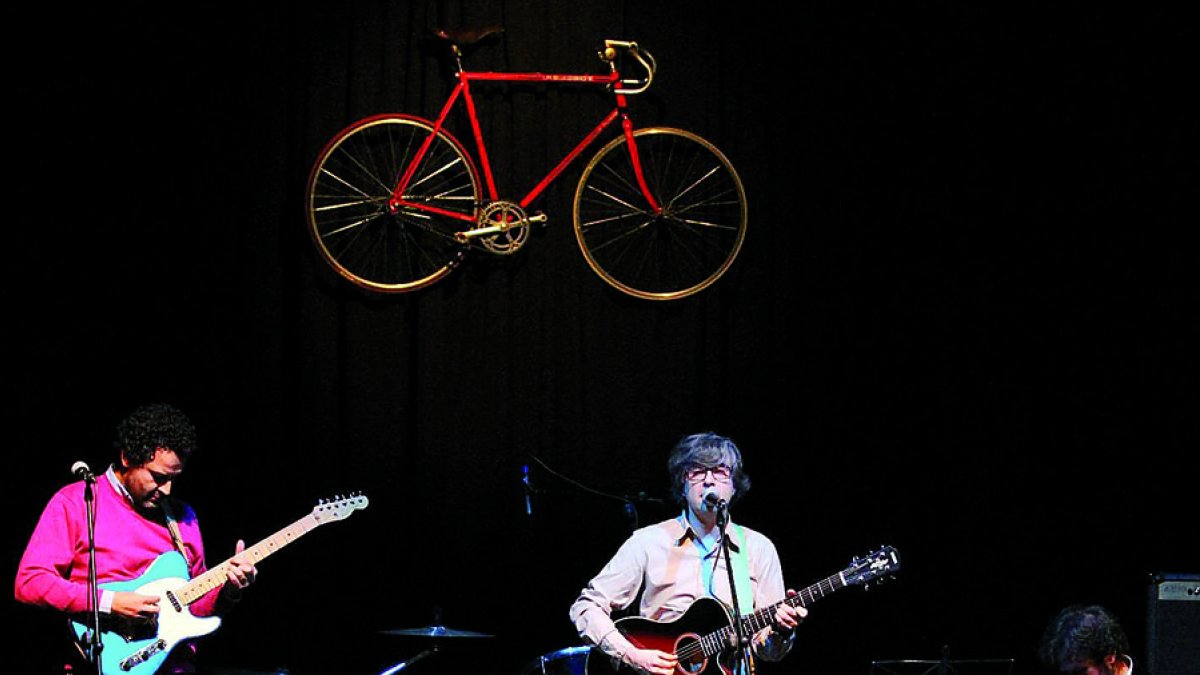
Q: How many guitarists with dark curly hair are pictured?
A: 1